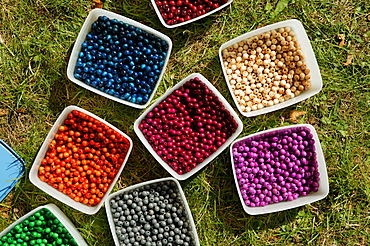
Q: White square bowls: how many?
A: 8